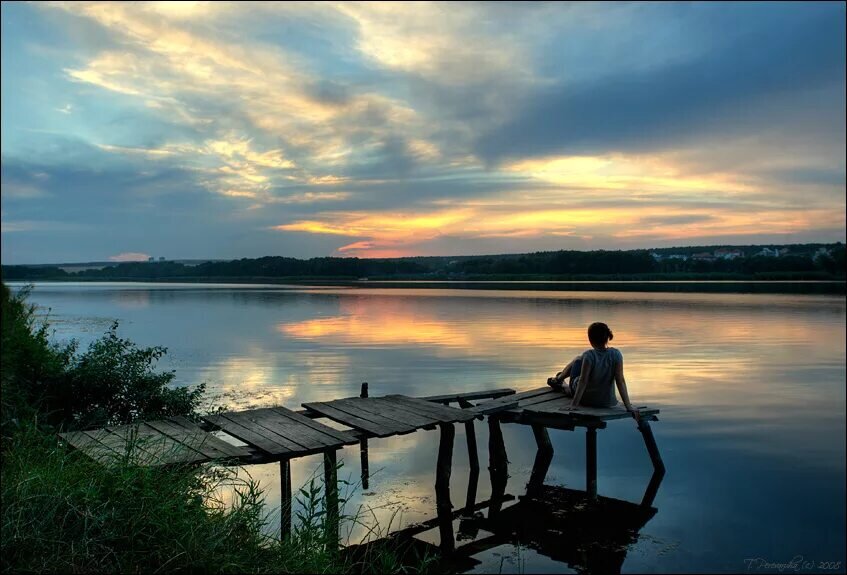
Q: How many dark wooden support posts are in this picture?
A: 9